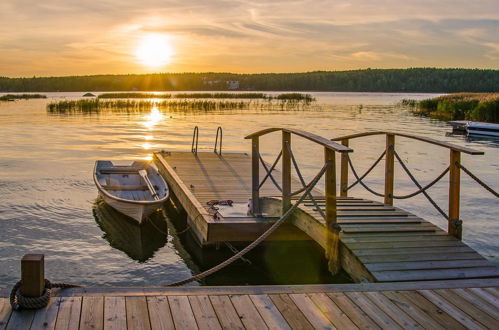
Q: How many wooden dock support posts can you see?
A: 7